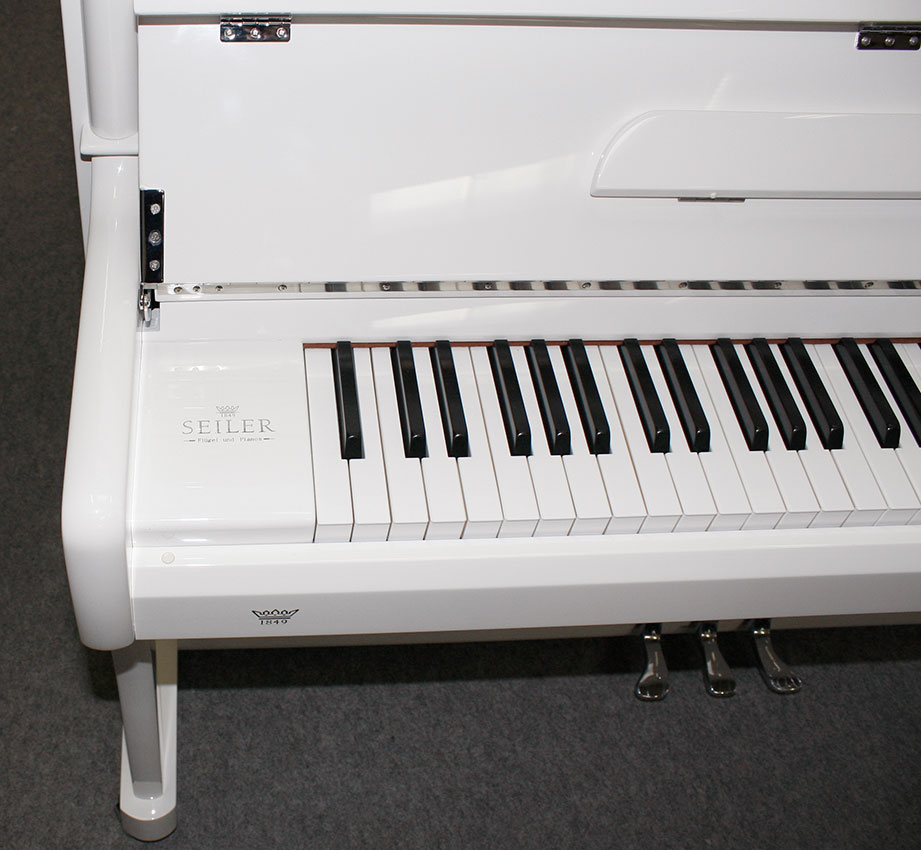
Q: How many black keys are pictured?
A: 13